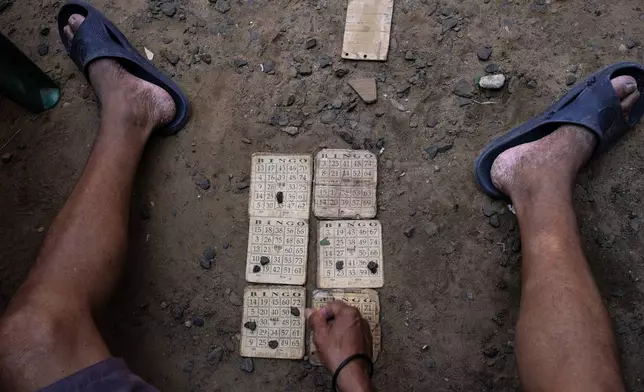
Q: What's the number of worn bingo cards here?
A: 6